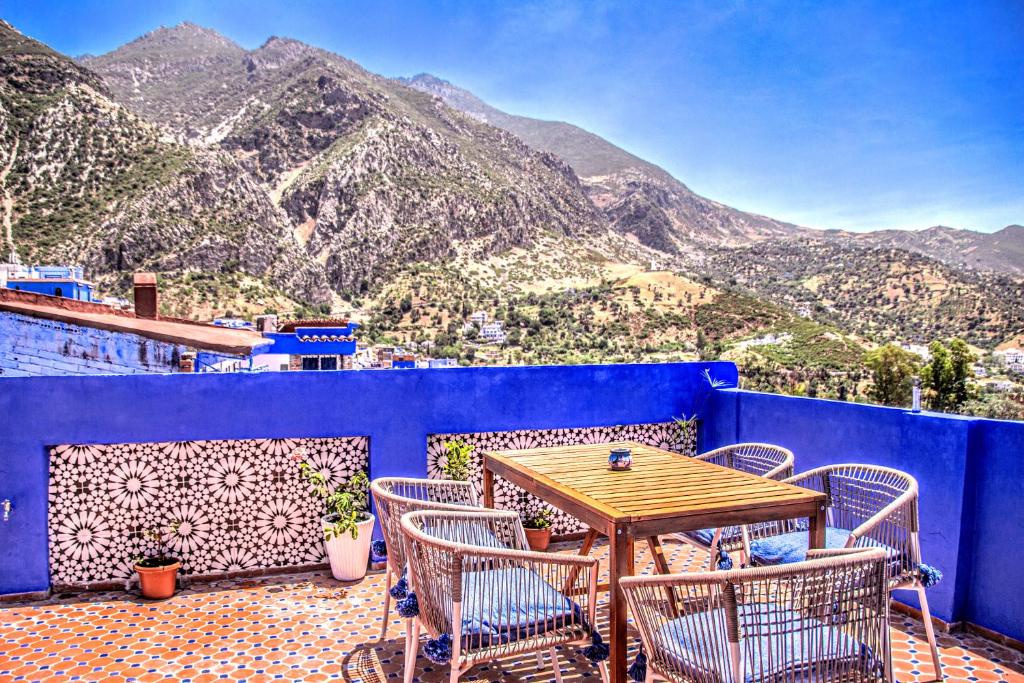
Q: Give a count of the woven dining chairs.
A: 5